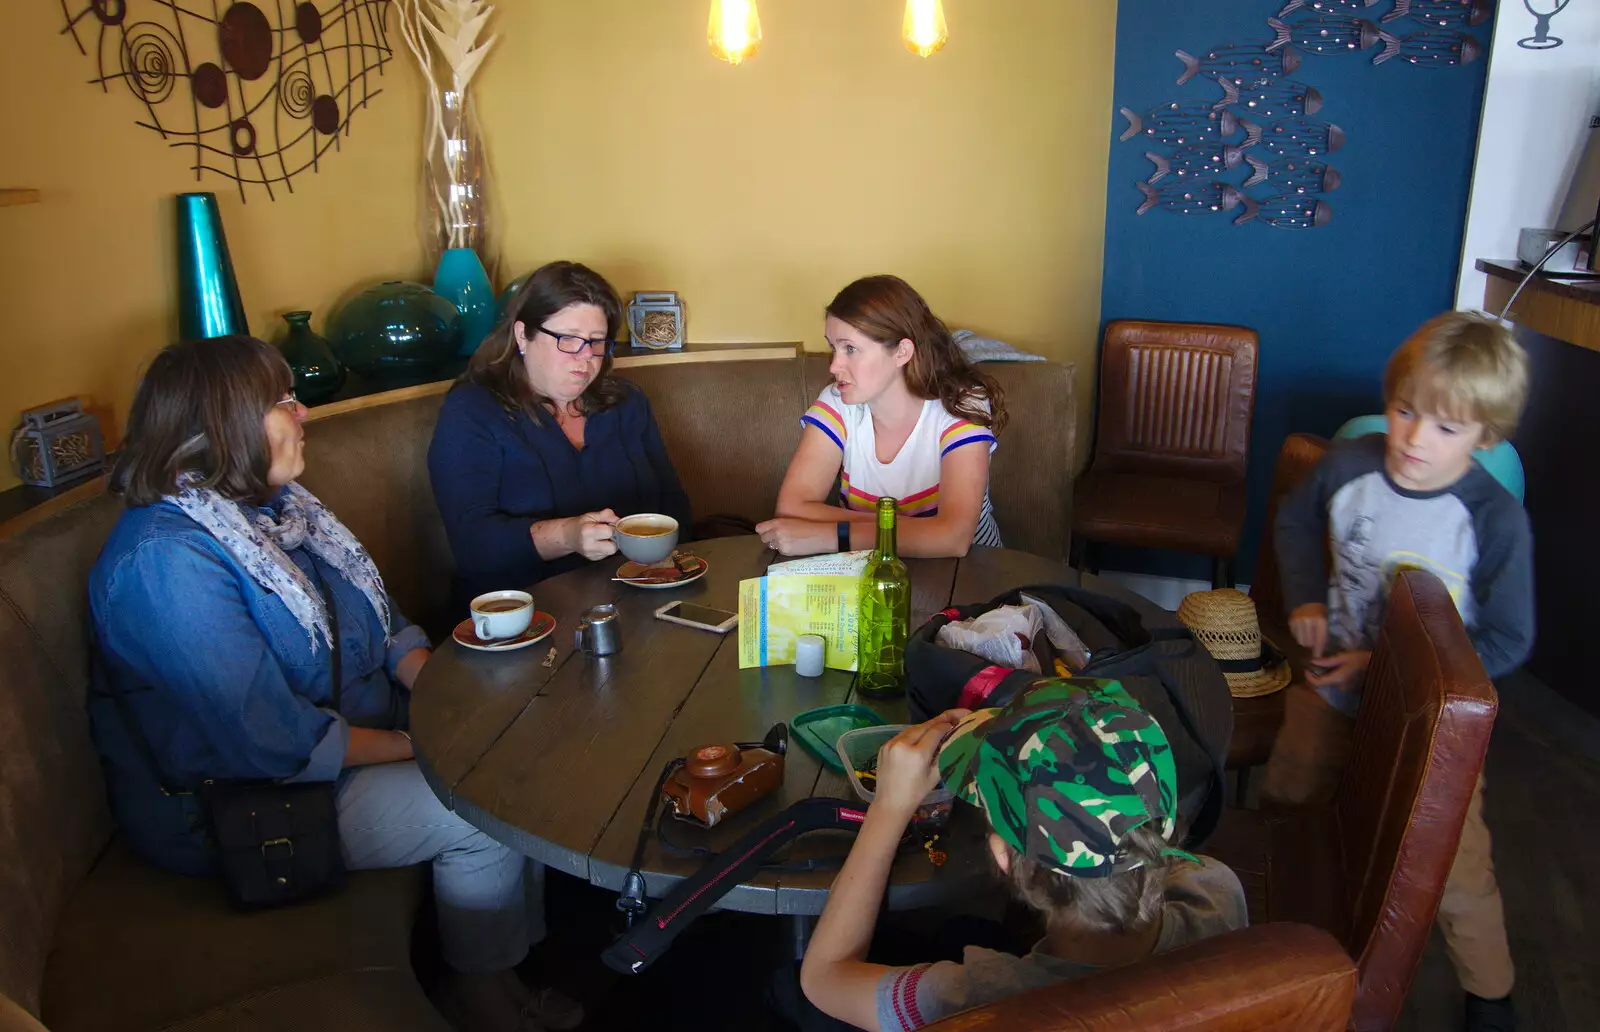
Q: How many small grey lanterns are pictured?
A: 2